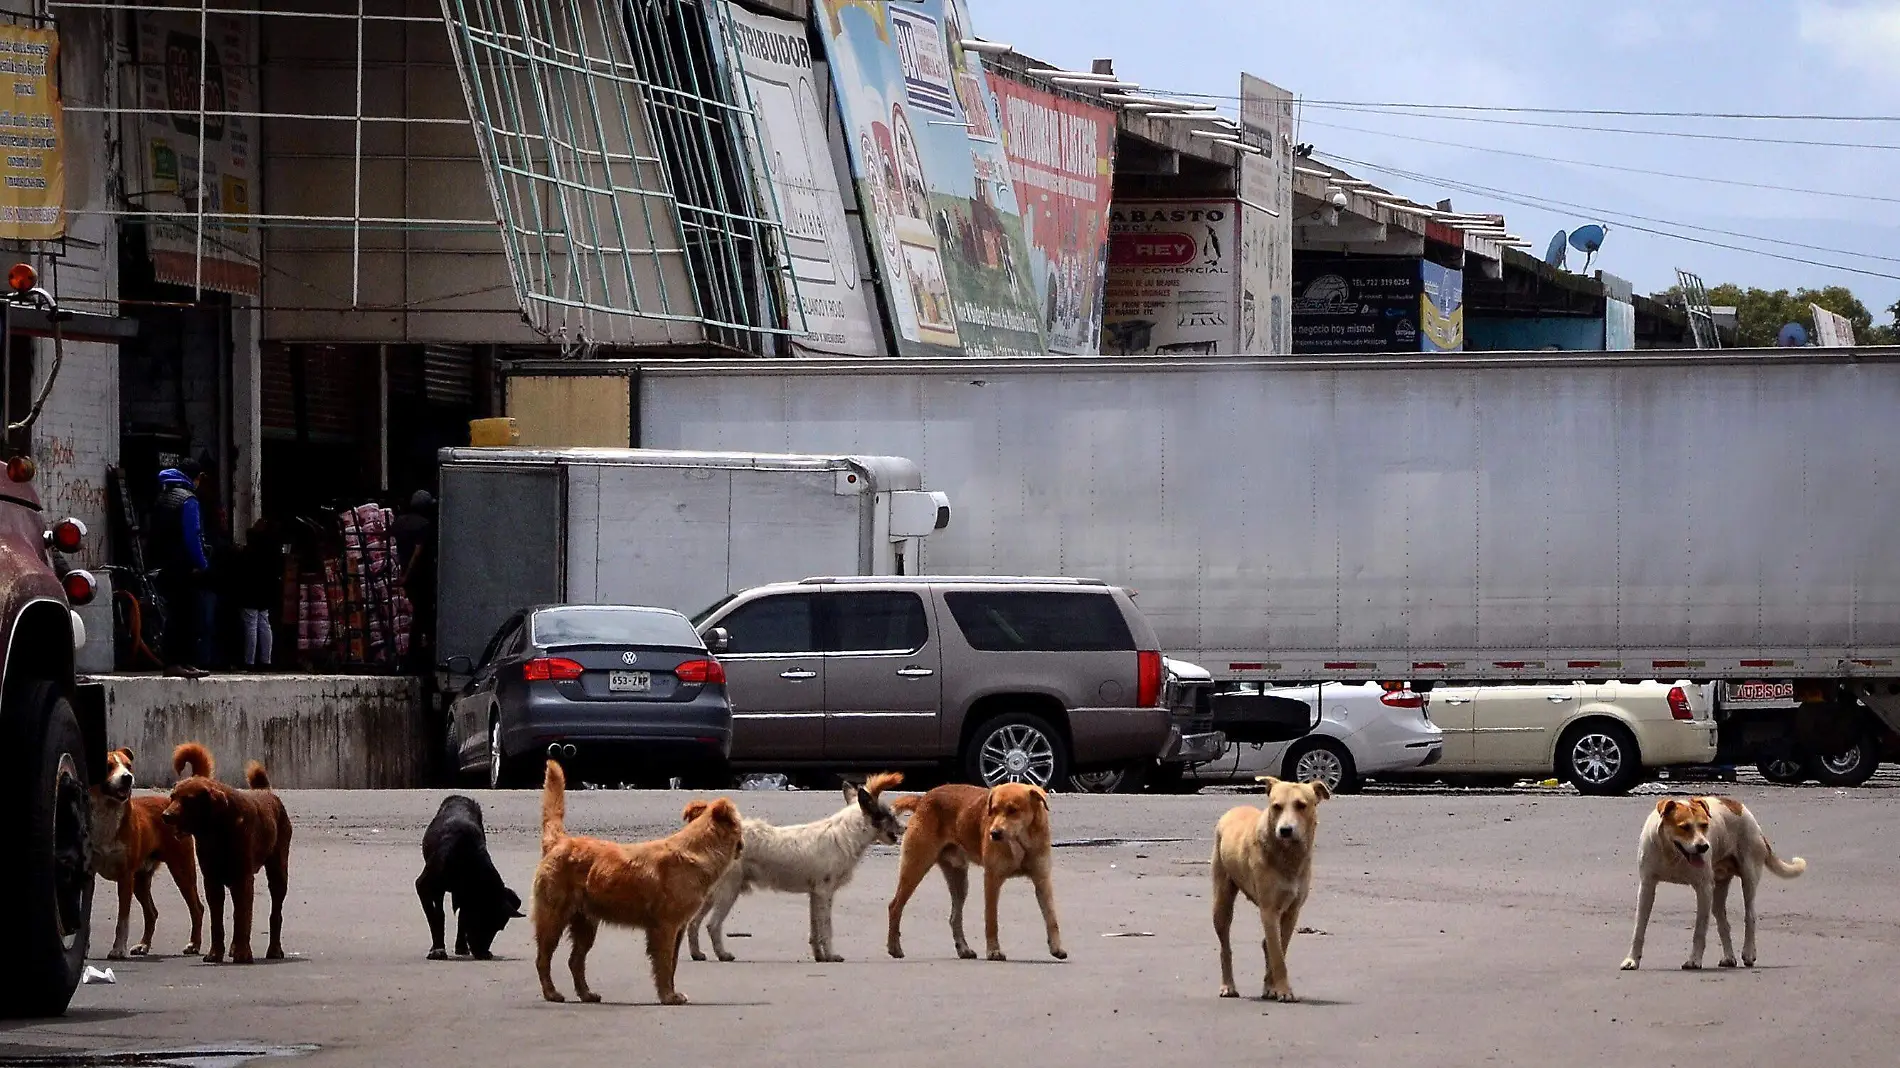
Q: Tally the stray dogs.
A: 8